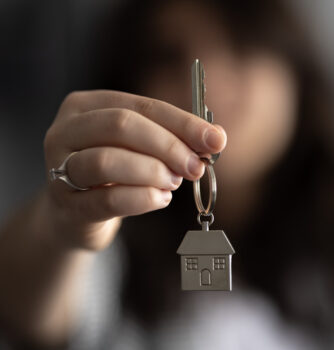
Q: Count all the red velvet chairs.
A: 0